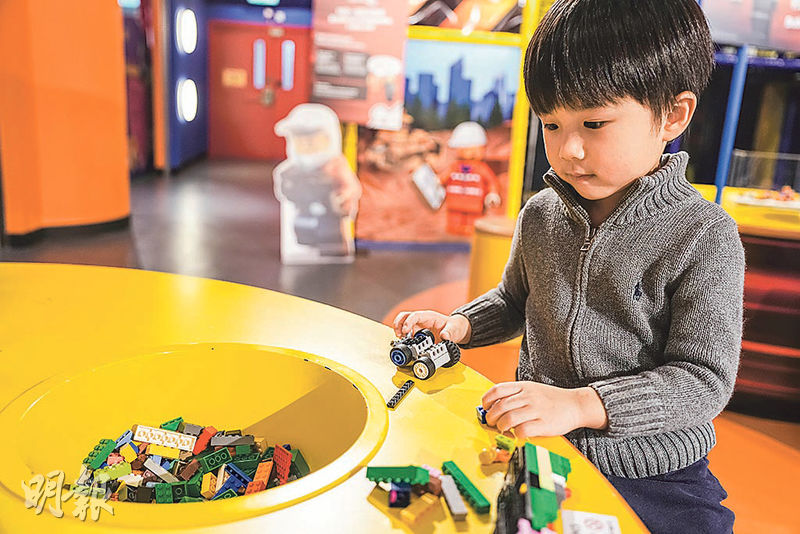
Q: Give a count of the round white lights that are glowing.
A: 2